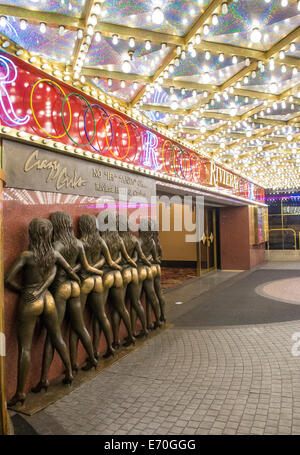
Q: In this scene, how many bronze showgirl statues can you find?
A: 7